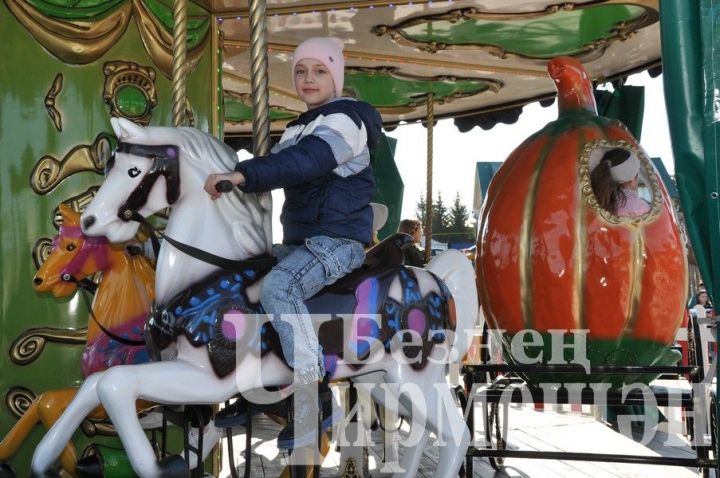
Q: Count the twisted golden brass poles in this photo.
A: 3